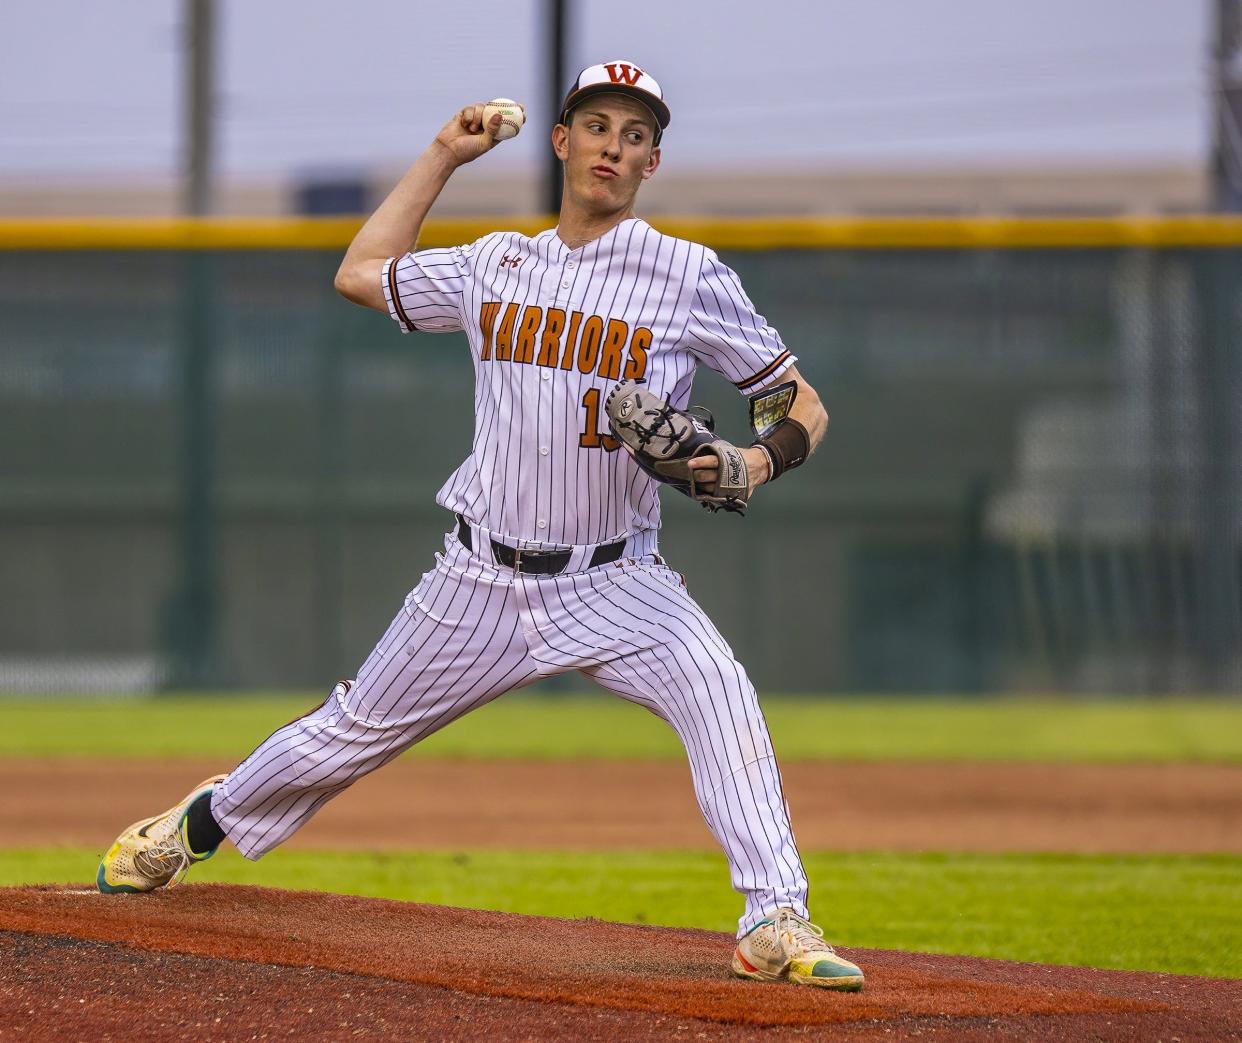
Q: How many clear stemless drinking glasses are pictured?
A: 0